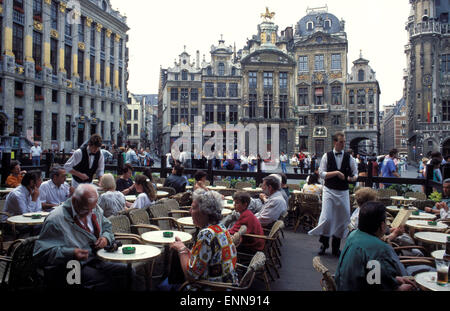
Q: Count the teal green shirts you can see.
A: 1